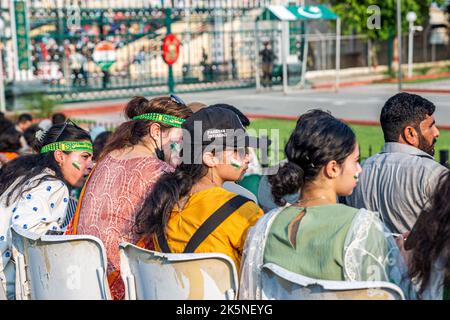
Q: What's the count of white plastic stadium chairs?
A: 3